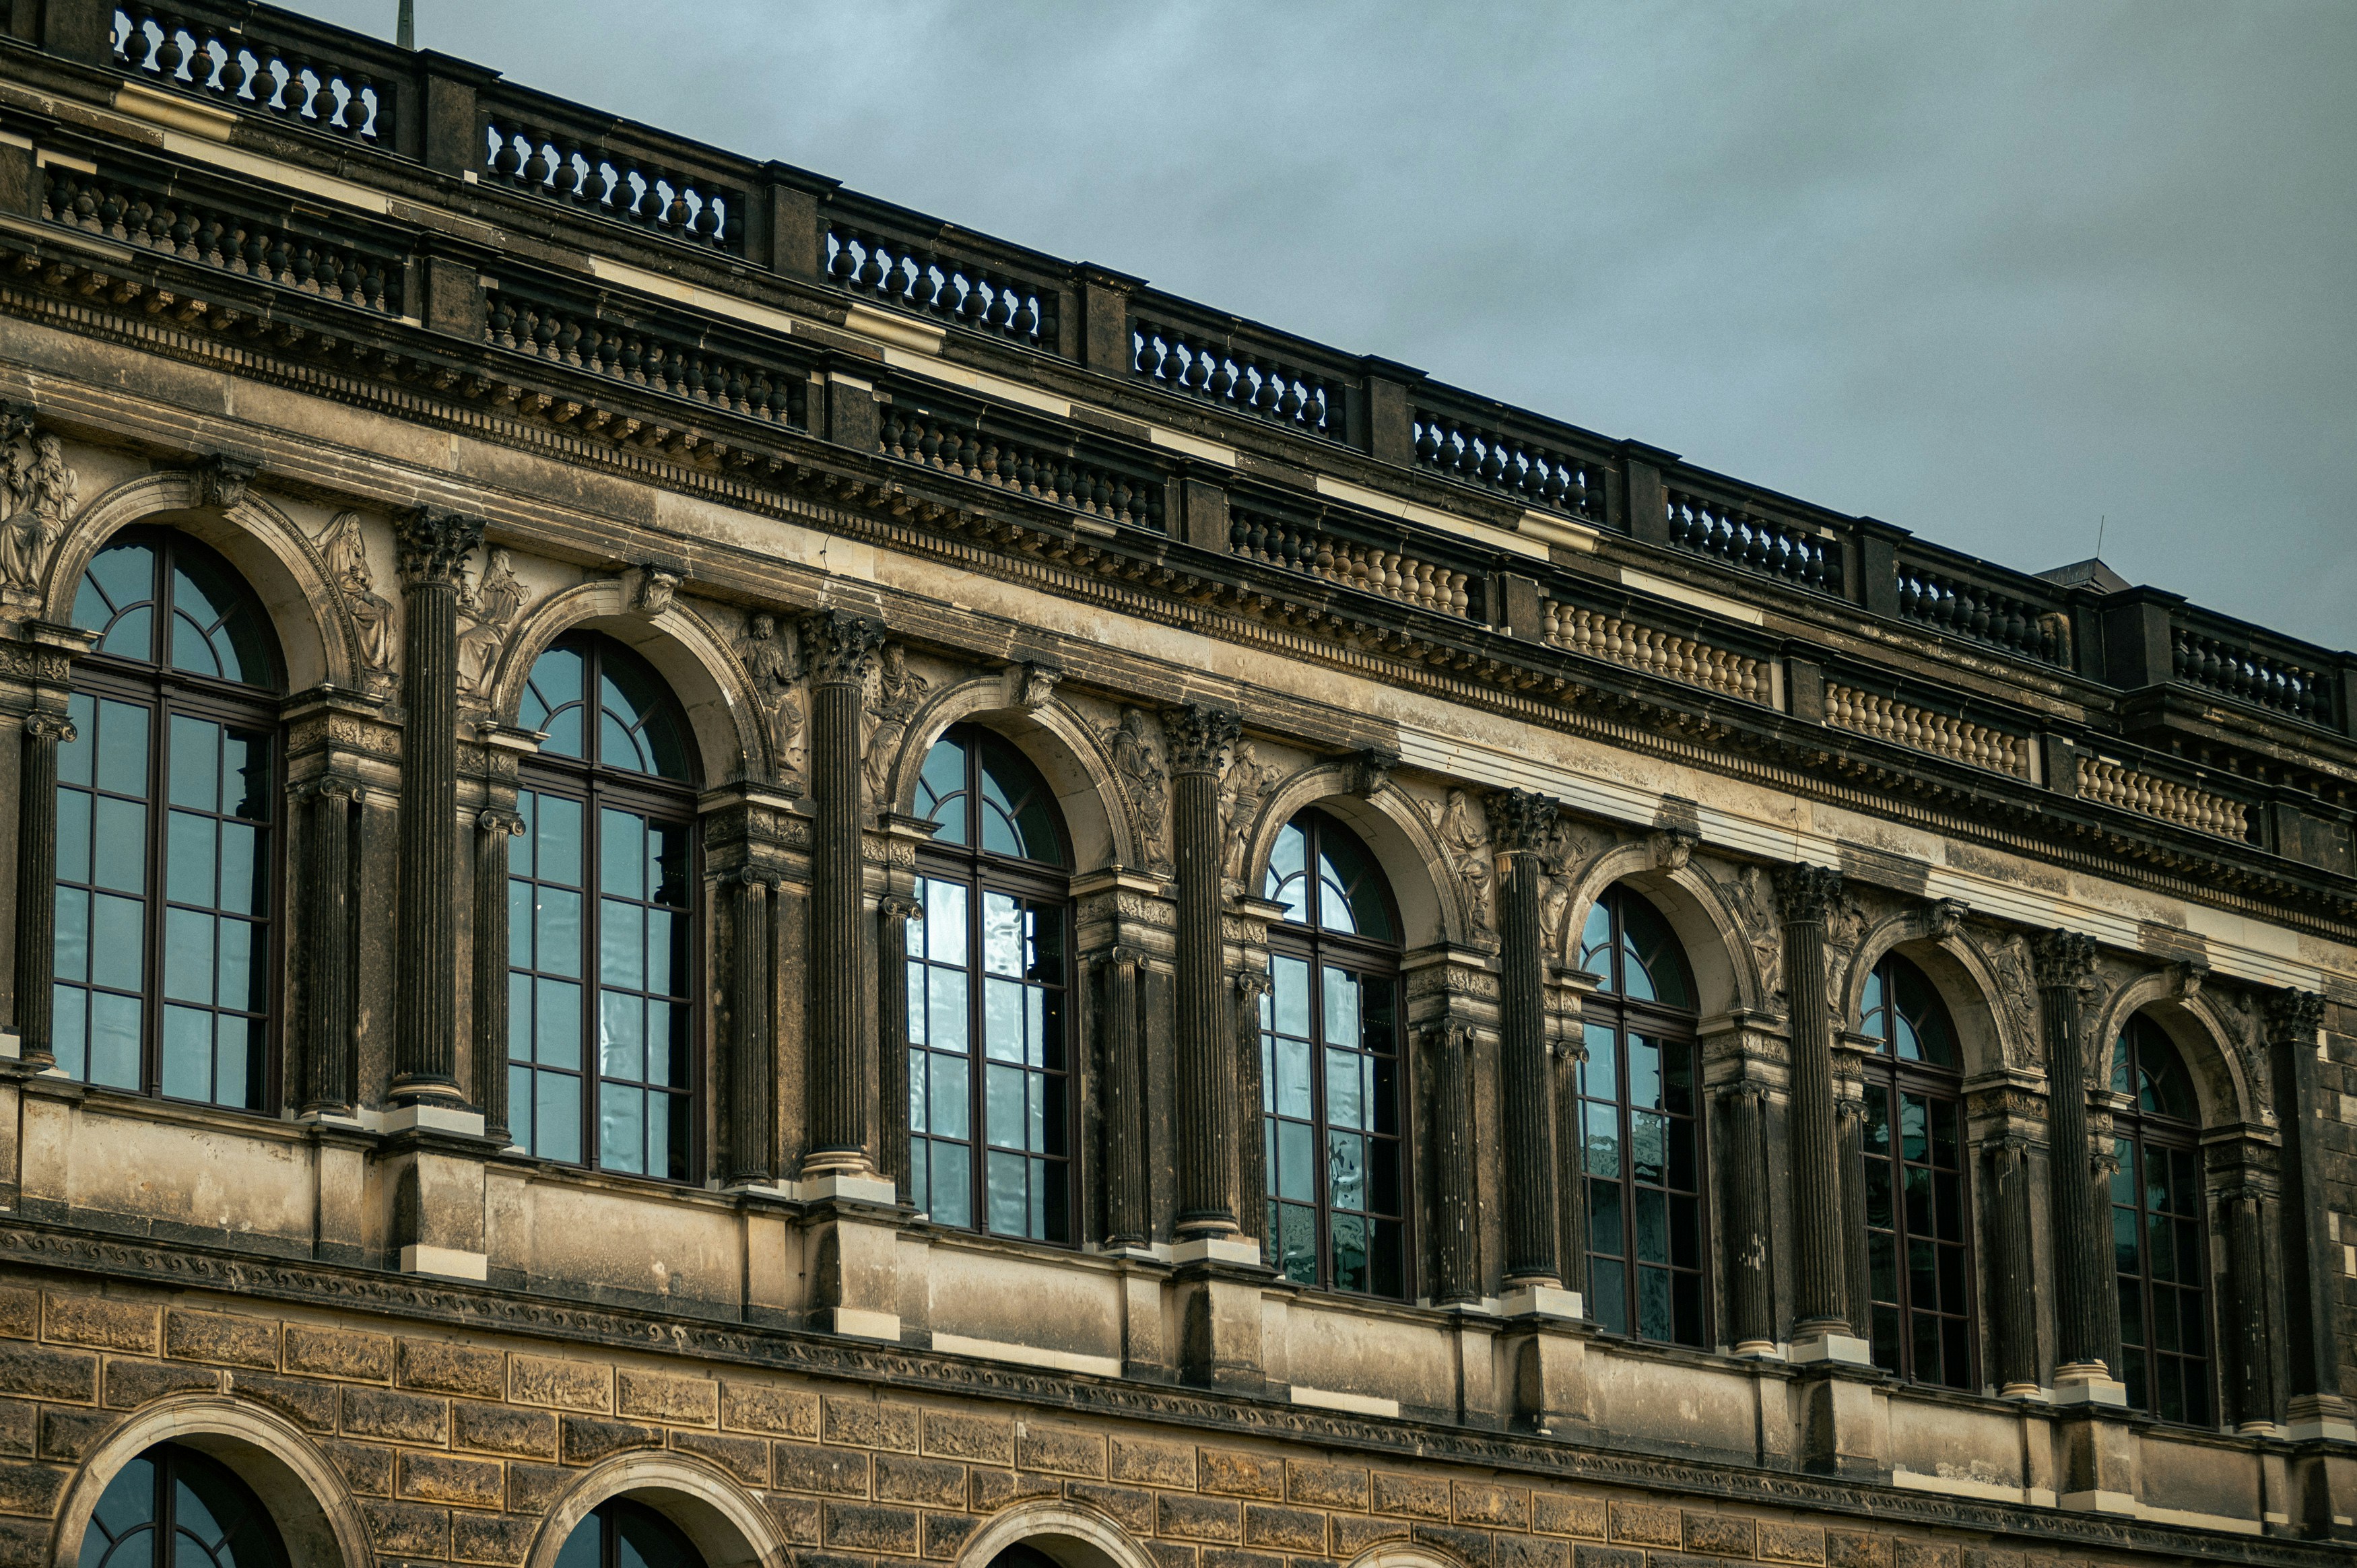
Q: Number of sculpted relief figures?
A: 14